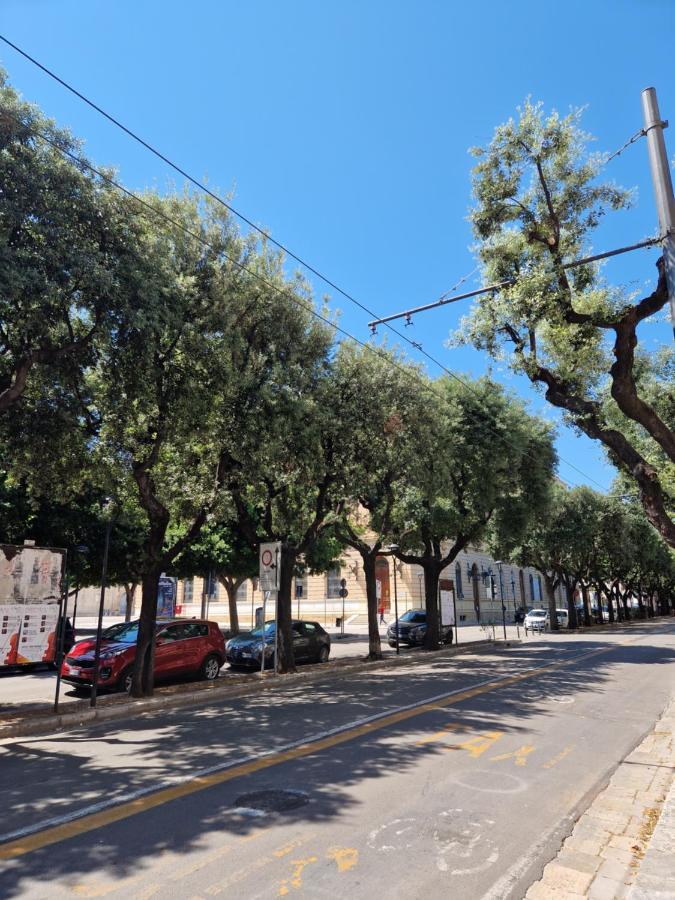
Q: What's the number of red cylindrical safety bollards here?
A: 0